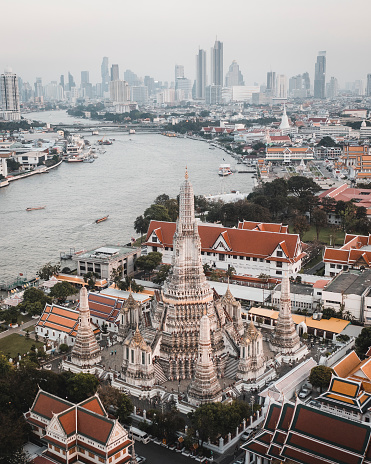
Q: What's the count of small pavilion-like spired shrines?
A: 4